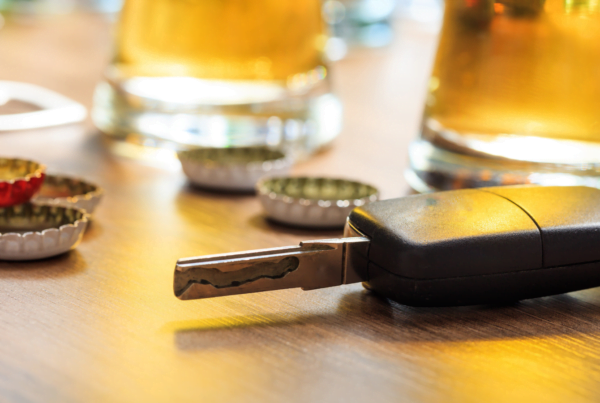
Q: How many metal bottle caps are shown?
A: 5